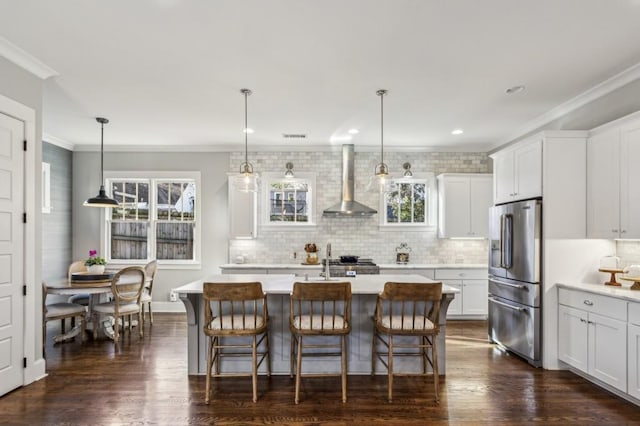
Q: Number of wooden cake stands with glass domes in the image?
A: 2